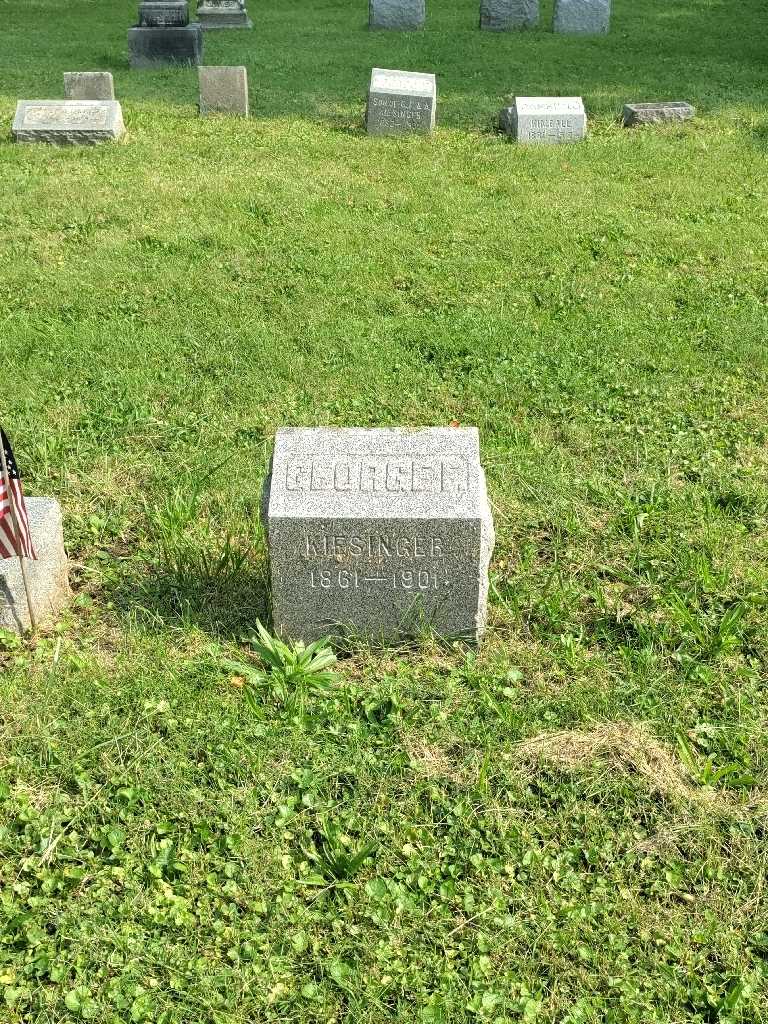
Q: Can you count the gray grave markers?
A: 13